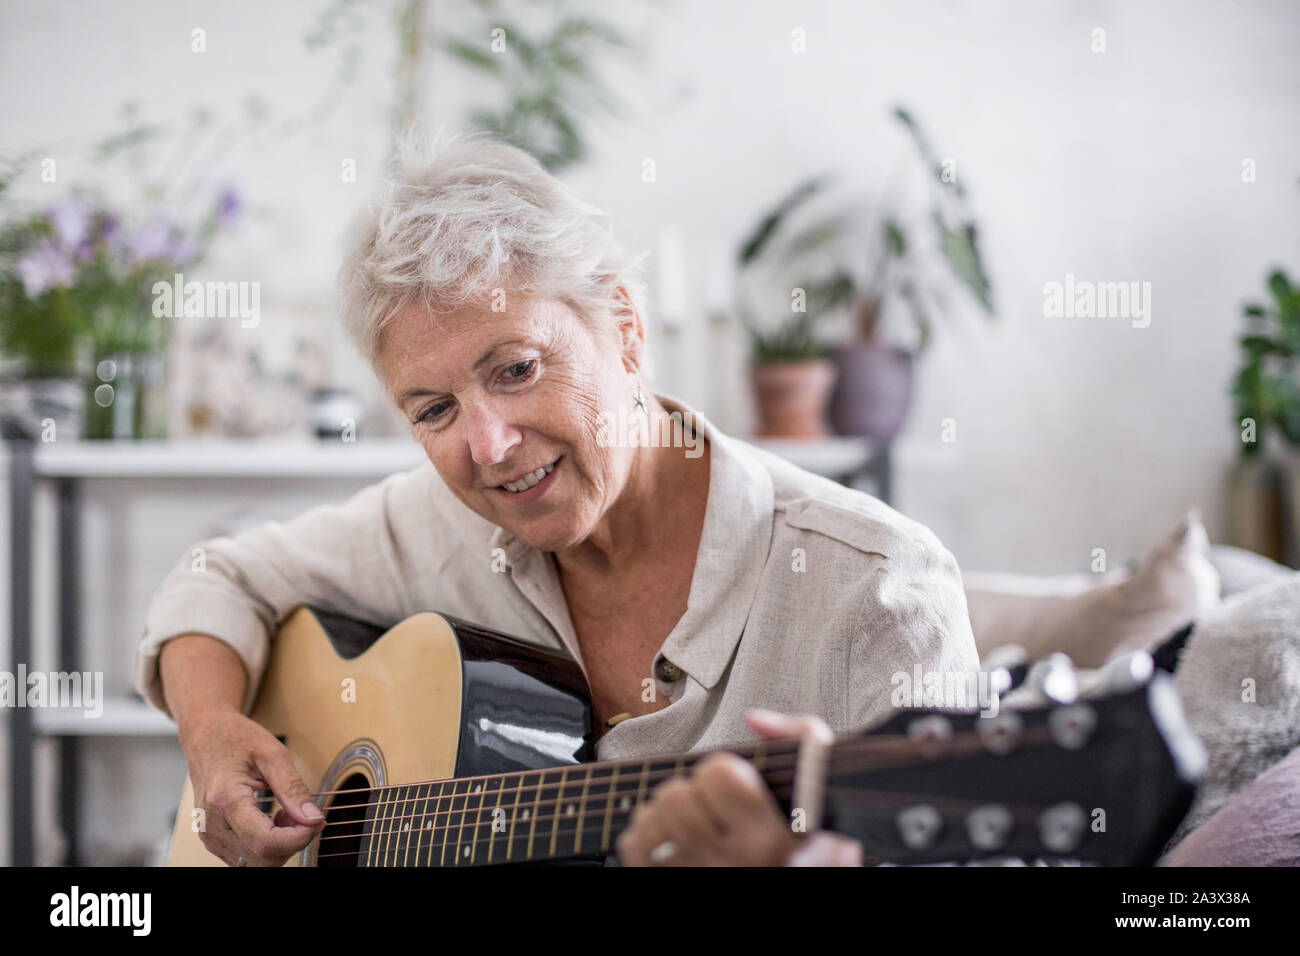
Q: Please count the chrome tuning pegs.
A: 6